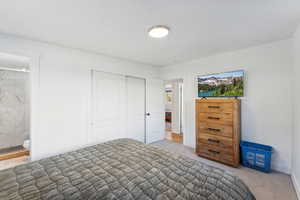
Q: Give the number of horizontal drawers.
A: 5